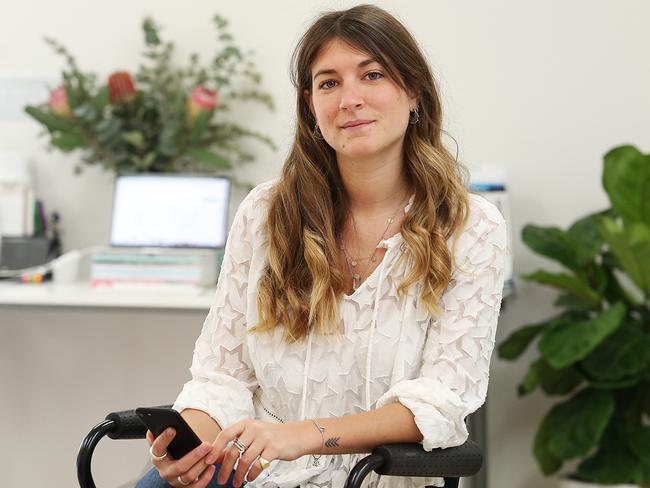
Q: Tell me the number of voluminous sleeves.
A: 2